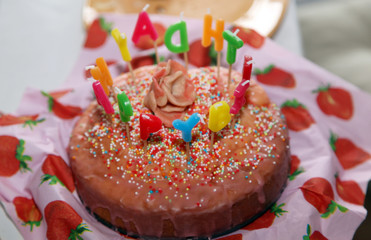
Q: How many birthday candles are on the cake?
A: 13